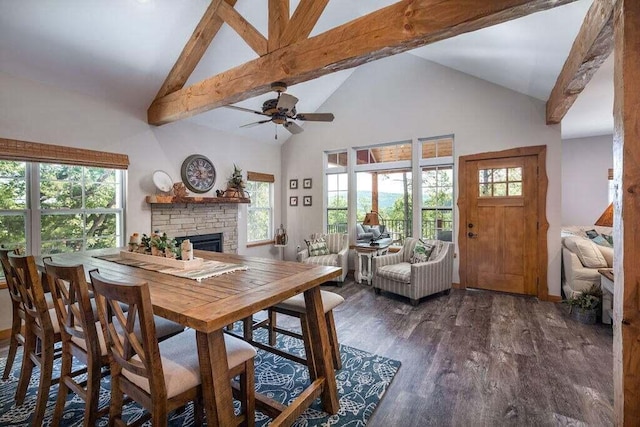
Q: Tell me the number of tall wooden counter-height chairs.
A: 4